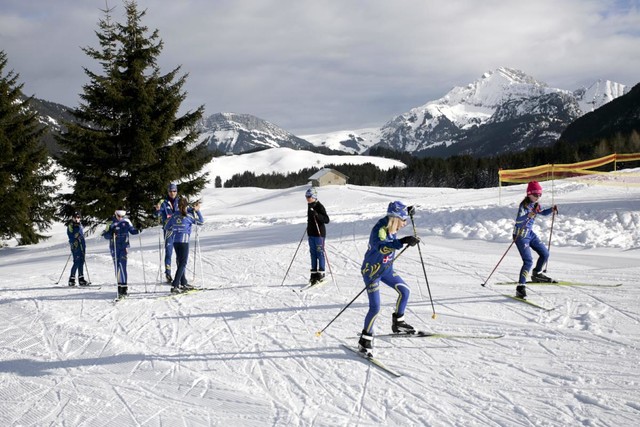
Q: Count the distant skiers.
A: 5